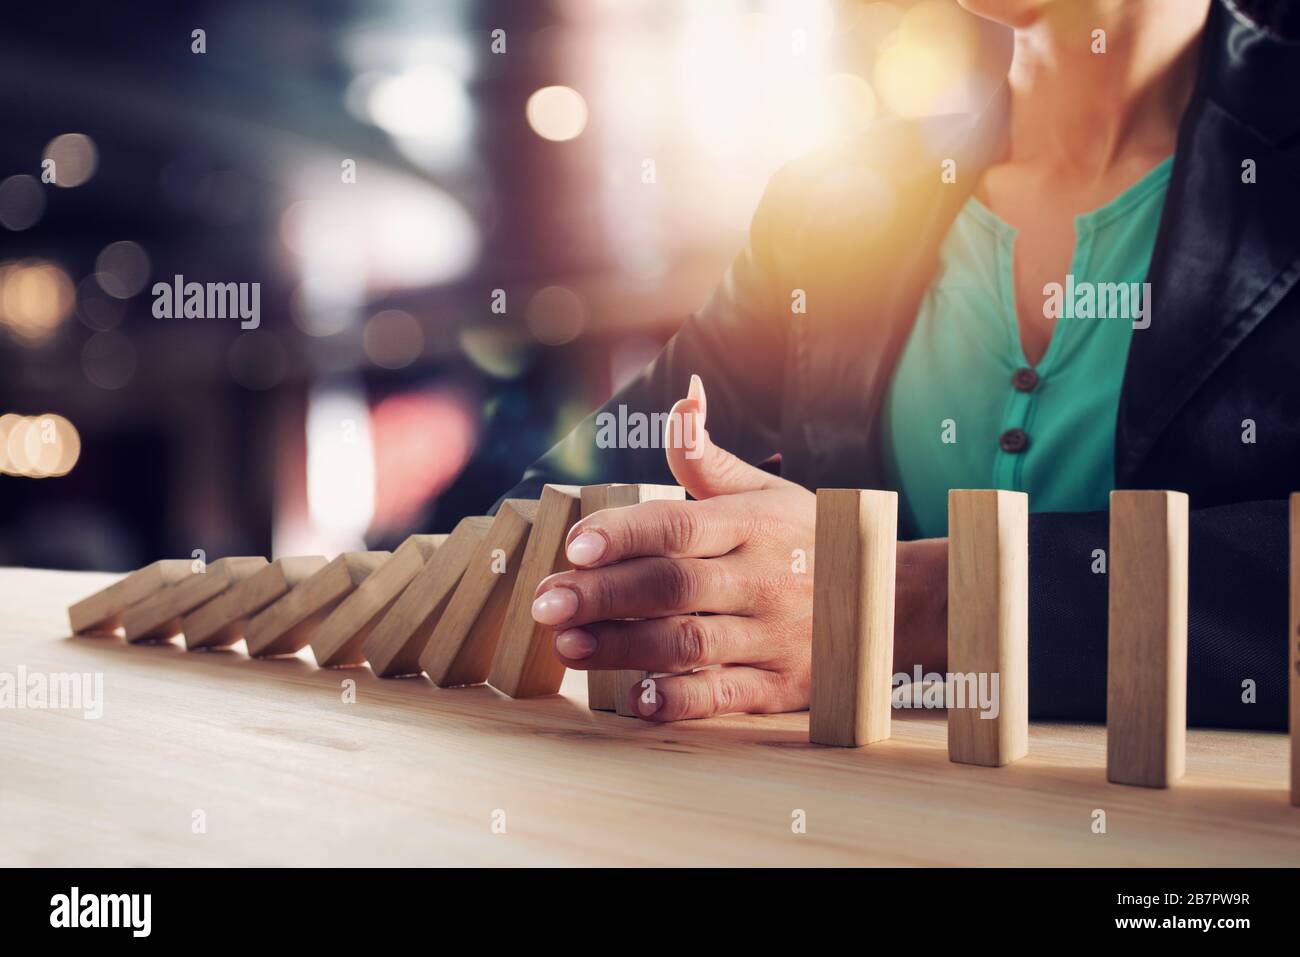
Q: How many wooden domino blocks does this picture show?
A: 14